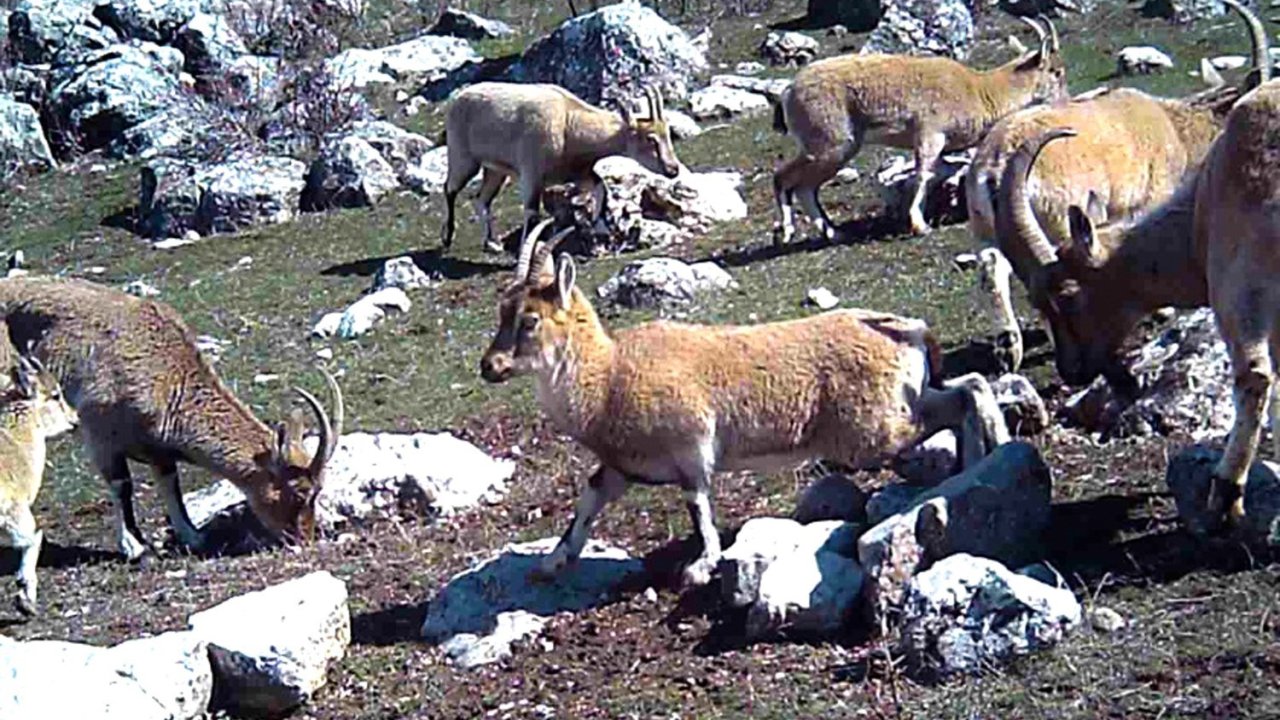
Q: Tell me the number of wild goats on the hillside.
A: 7